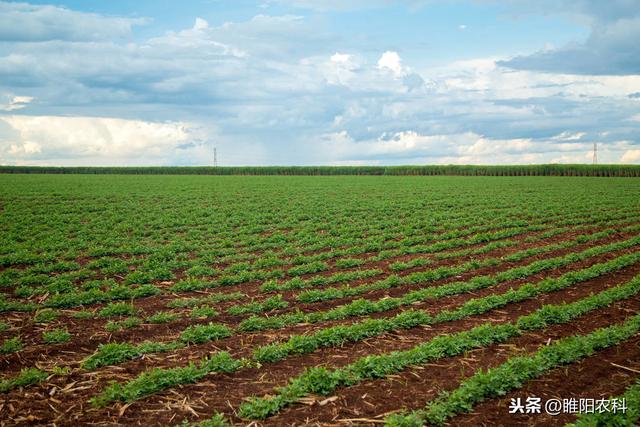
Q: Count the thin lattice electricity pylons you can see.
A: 2